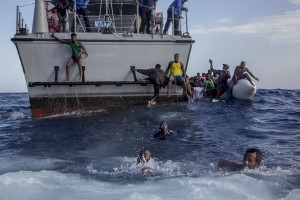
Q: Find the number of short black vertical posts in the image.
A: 3